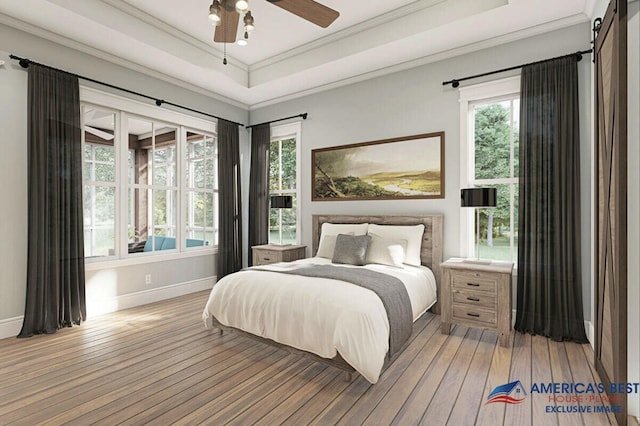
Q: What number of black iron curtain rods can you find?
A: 3